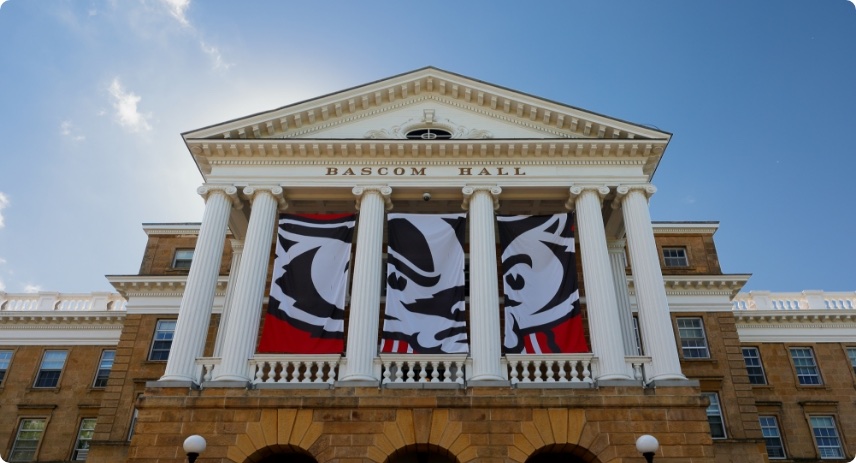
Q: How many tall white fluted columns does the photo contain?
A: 6